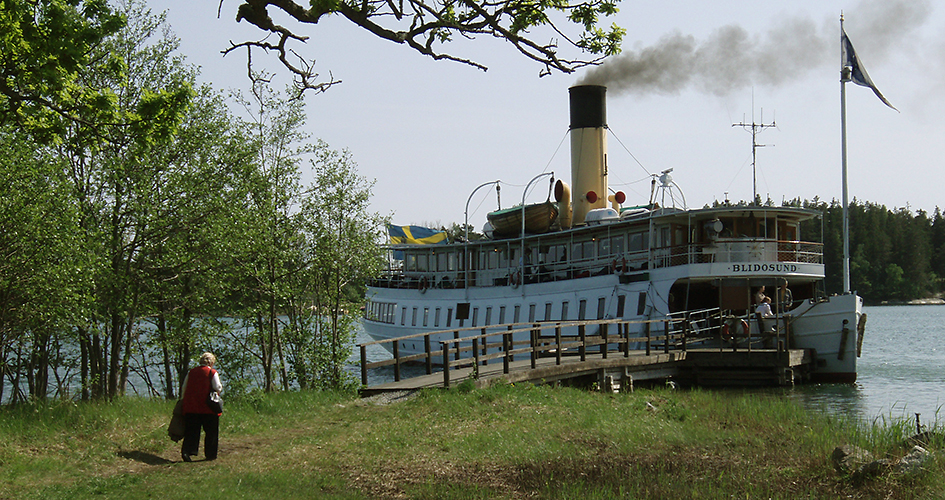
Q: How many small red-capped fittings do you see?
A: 2